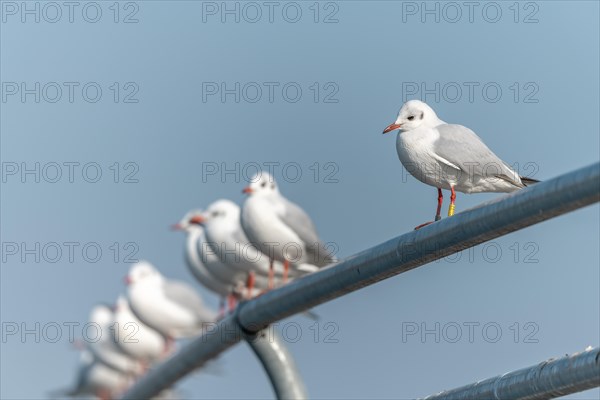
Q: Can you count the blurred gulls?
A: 7